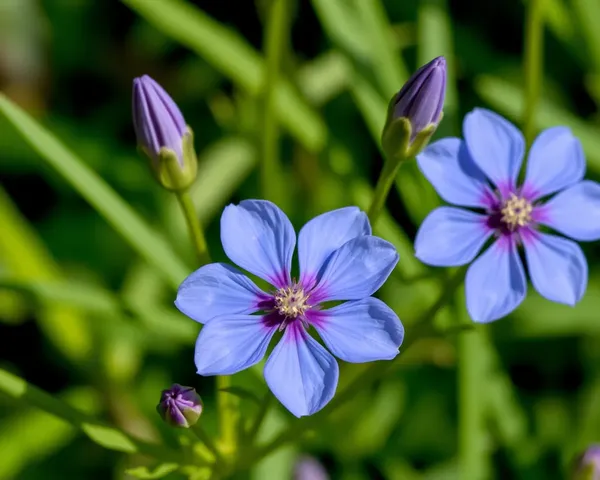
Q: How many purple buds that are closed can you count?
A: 3